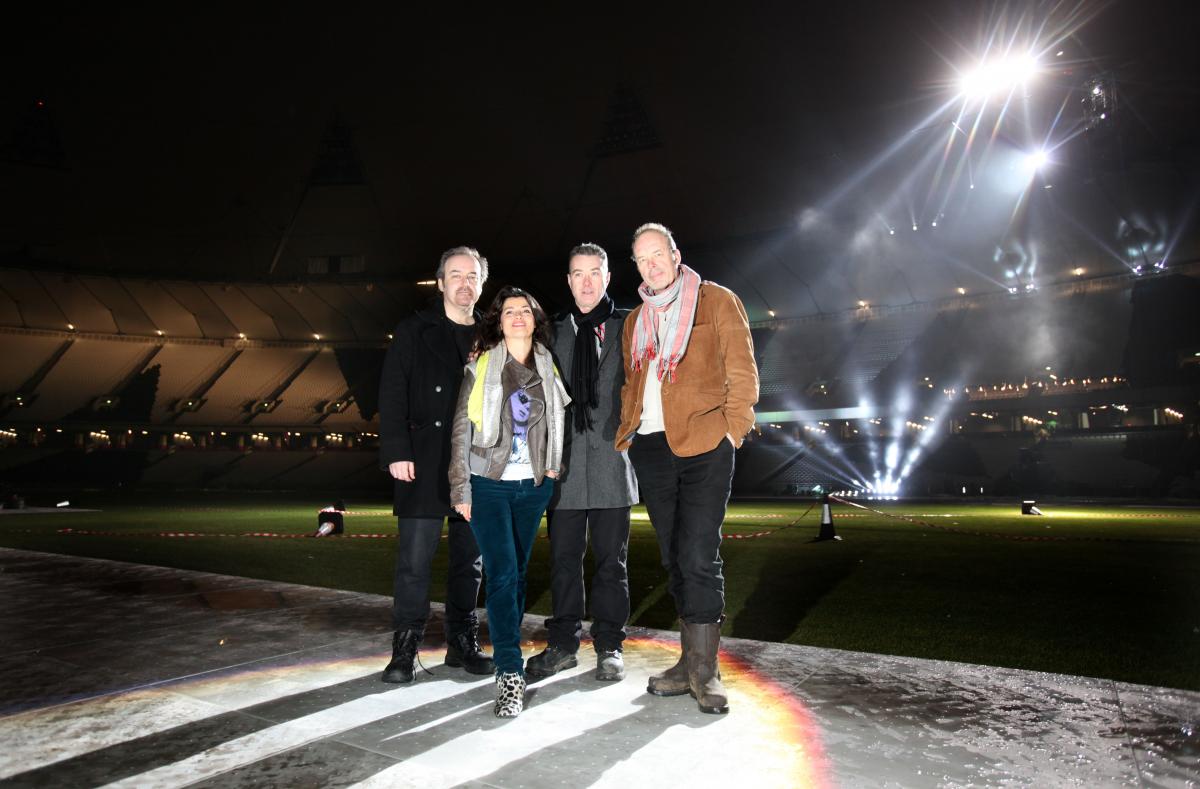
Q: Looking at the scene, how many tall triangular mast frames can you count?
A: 3